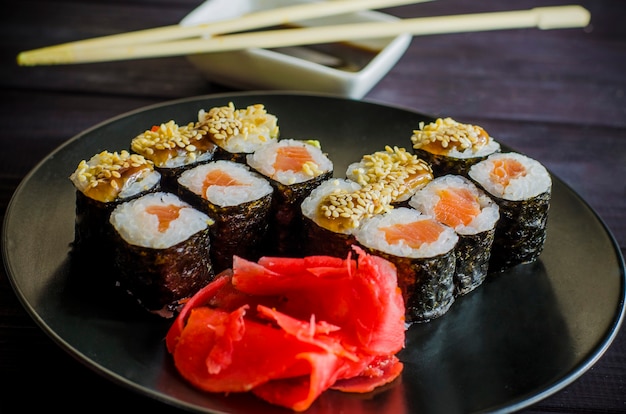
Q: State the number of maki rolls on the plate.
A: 12